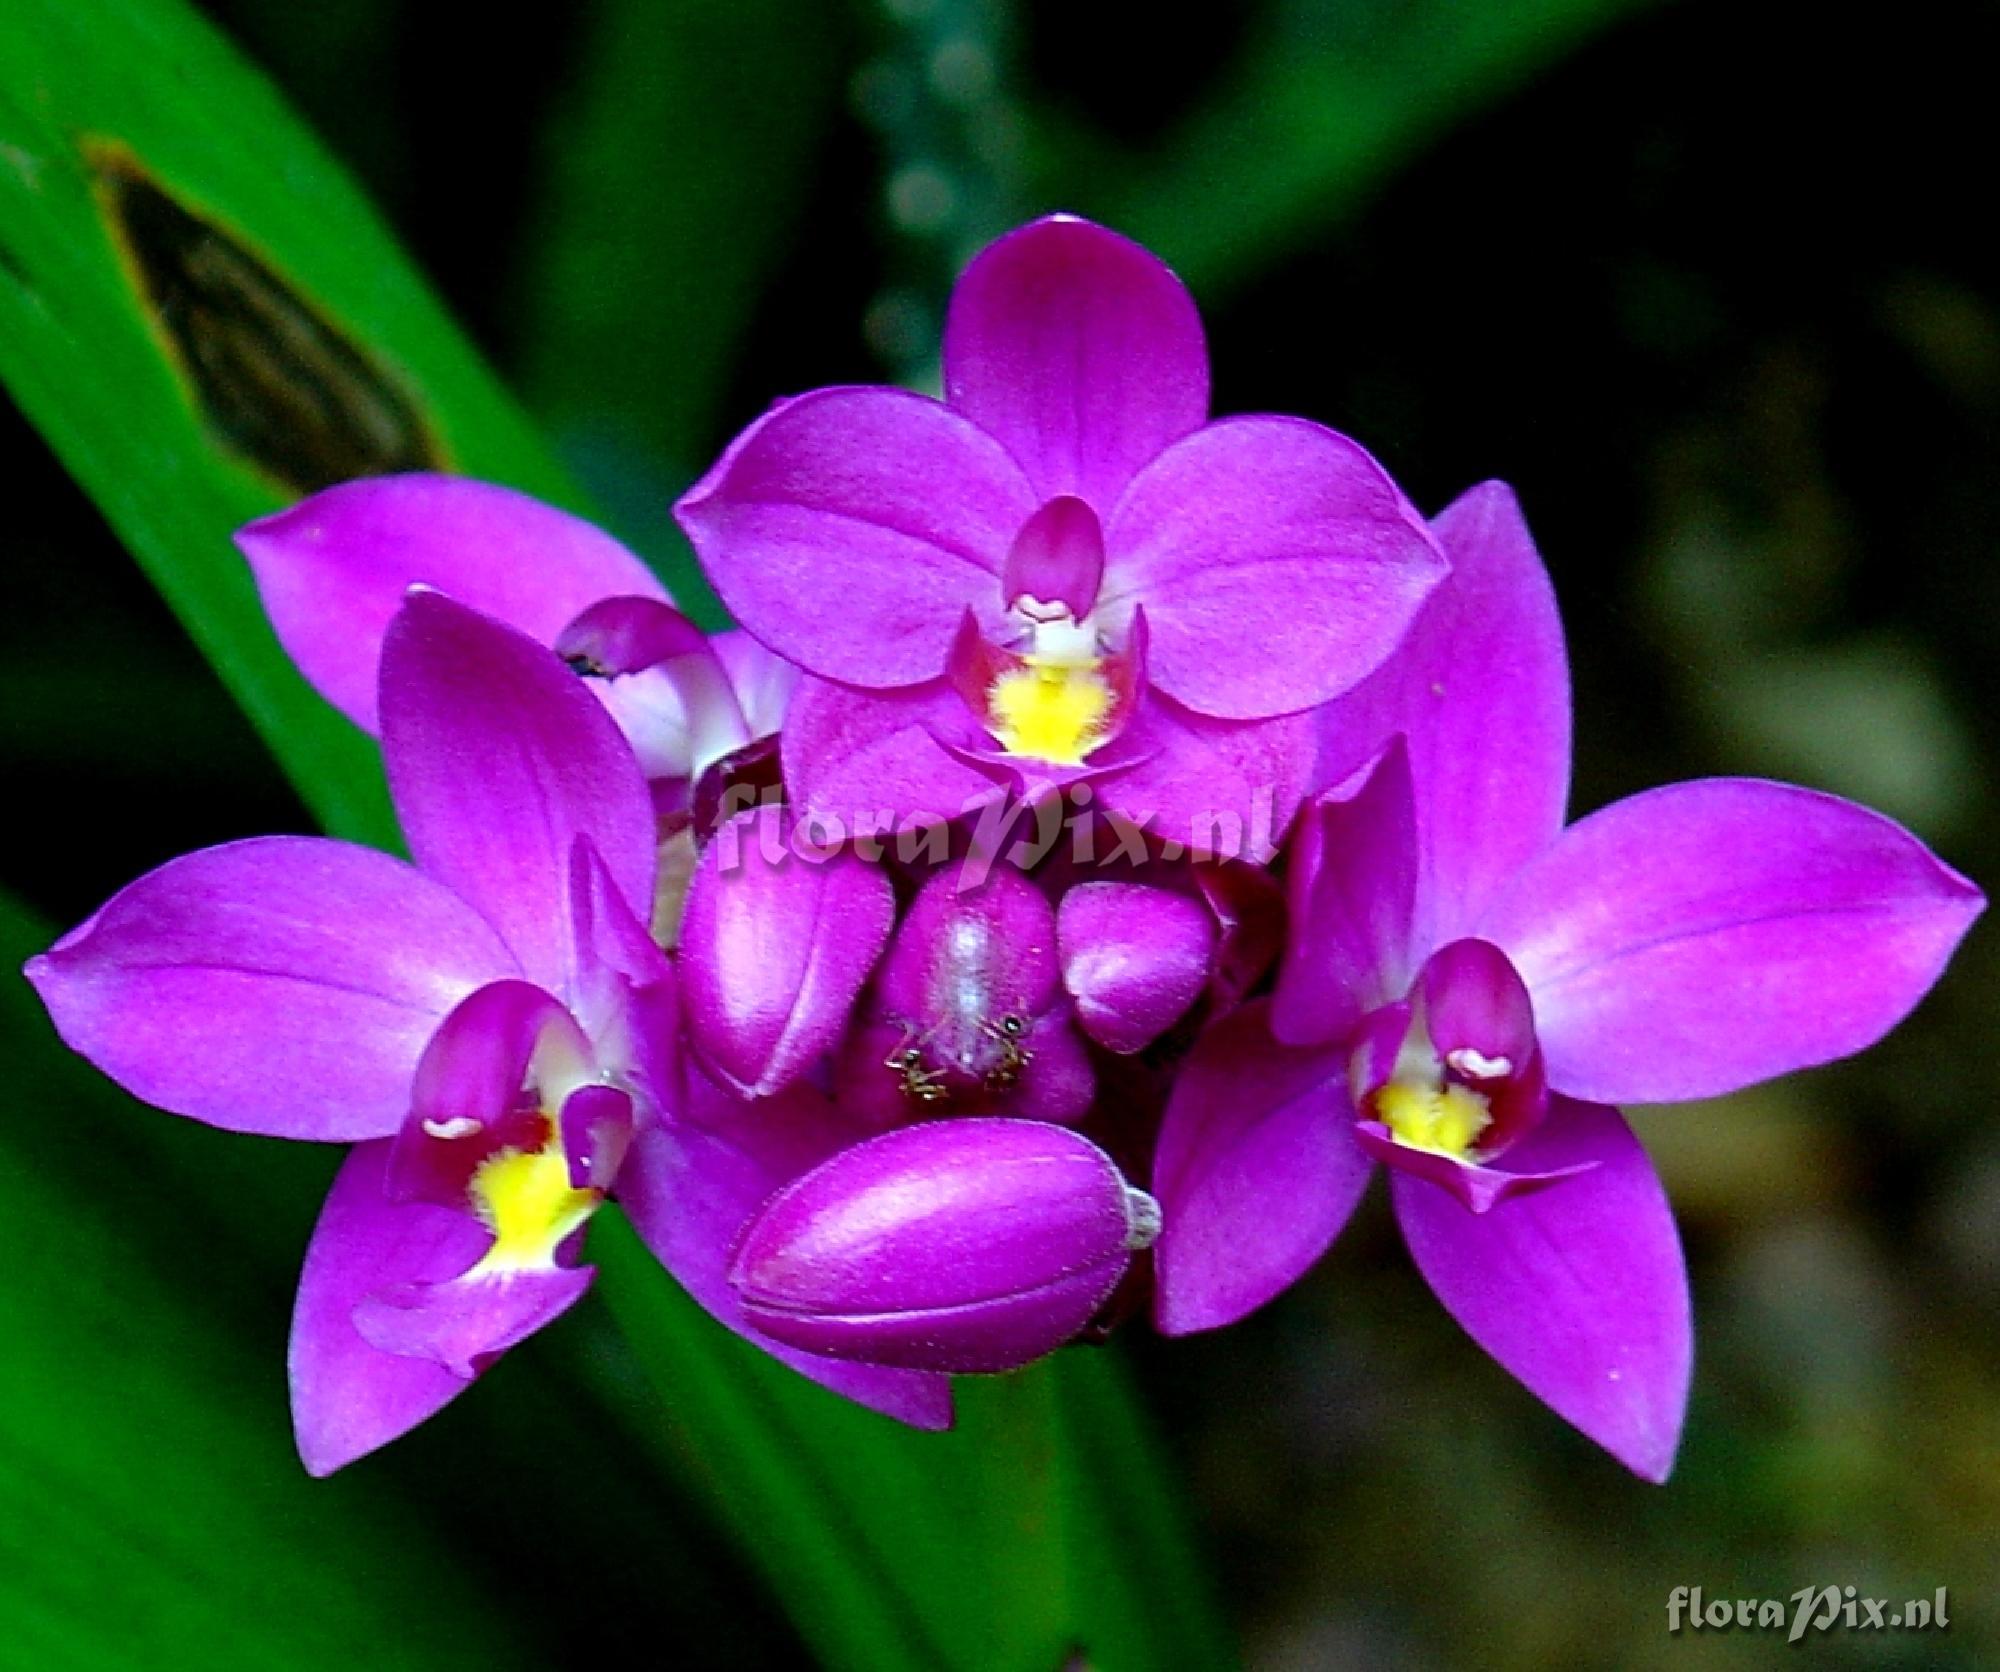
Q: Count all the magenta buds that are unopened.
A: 4